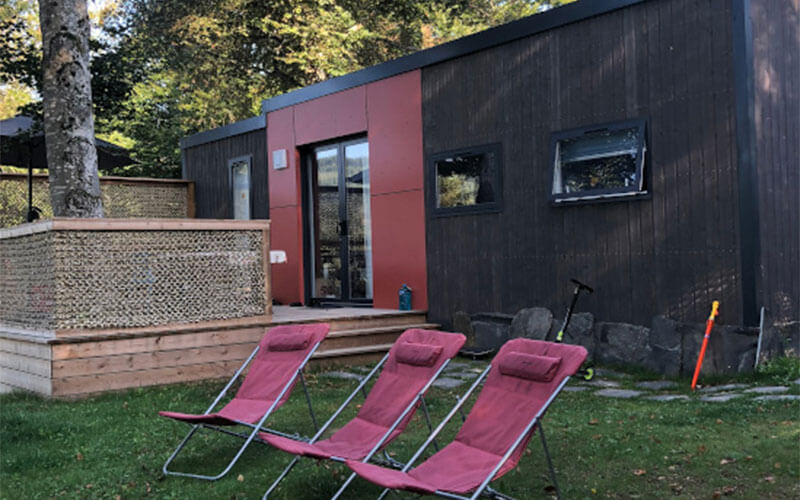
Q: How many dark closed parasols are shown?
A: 0